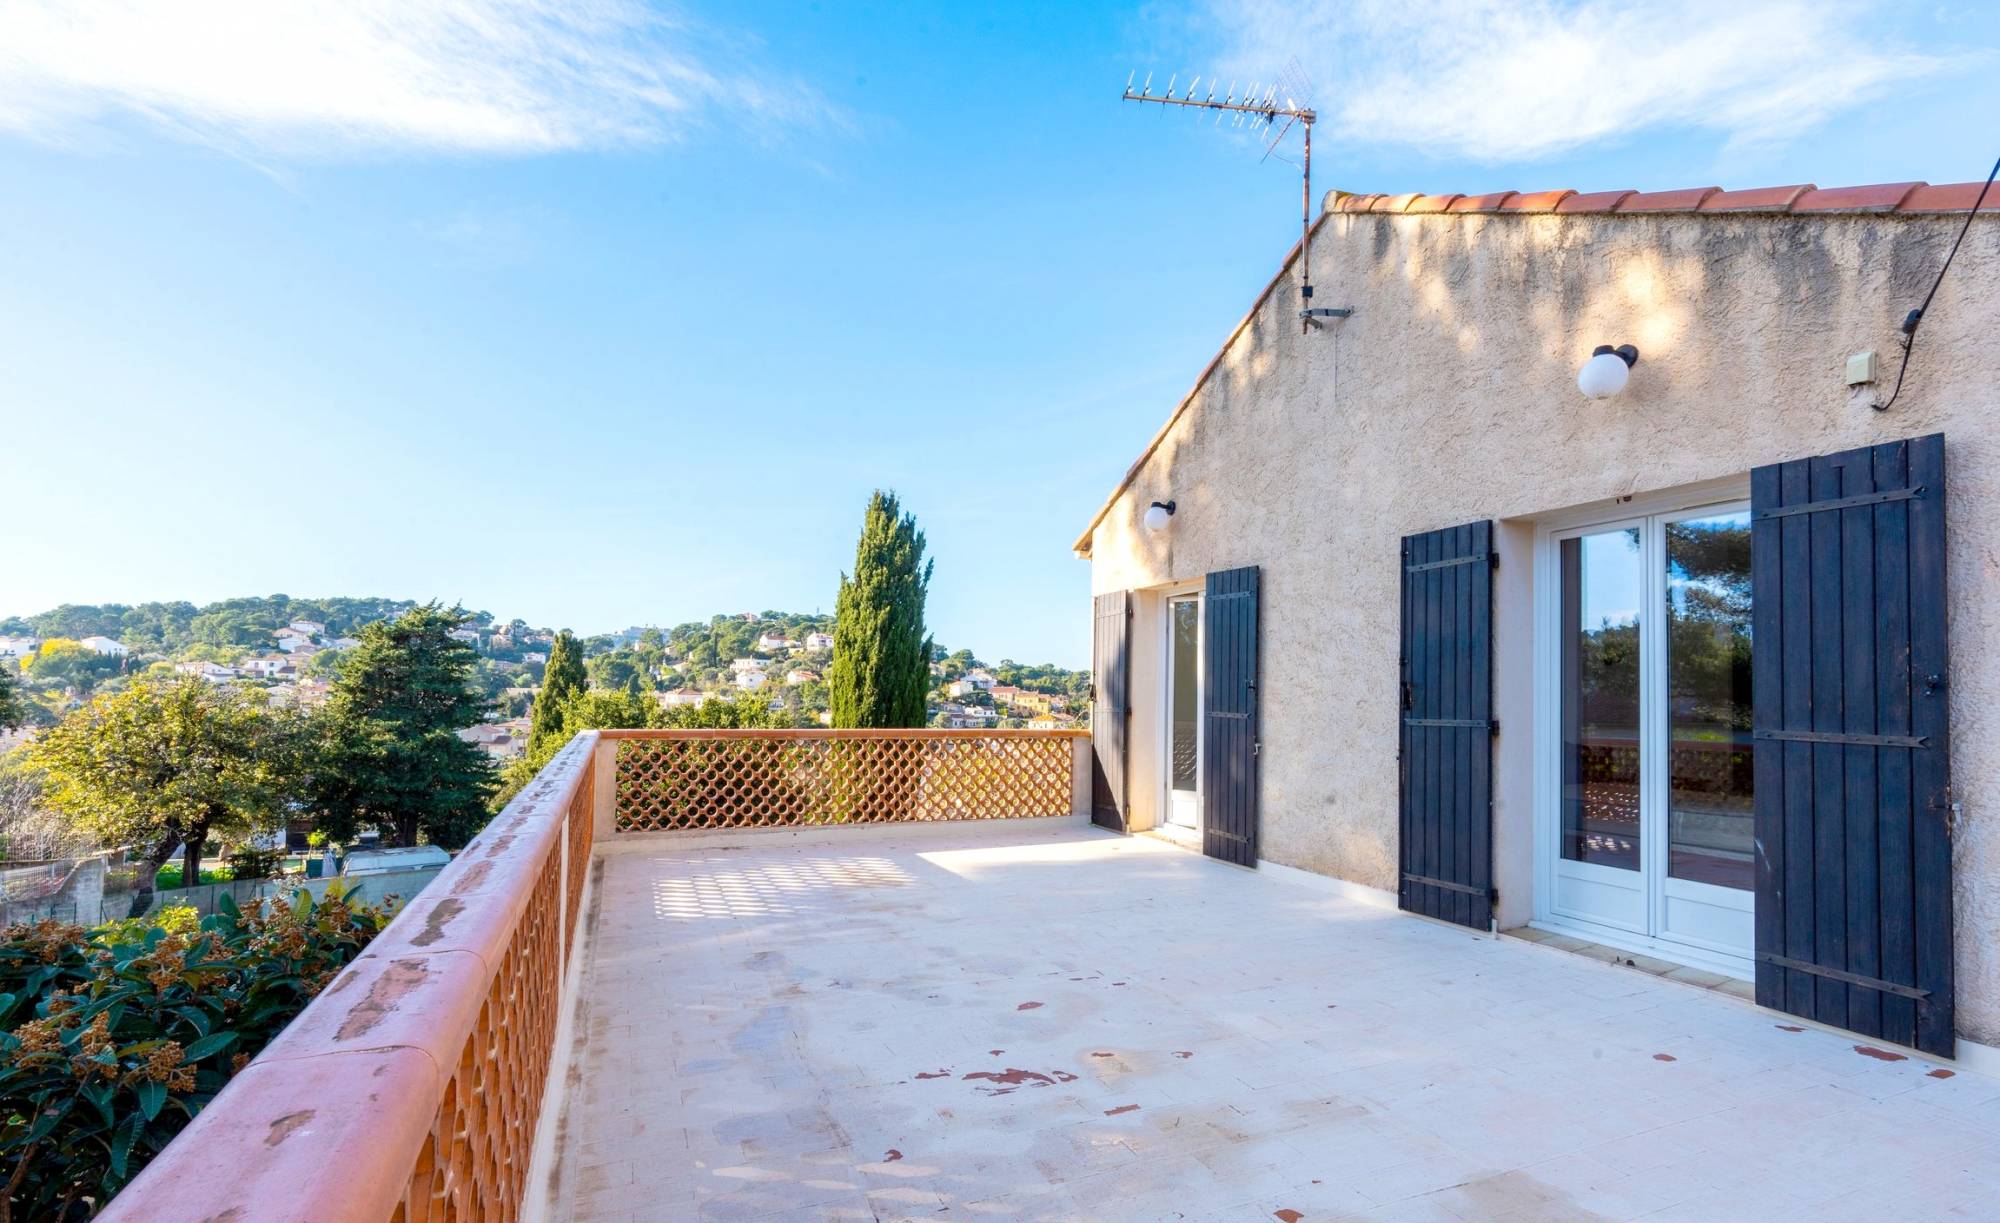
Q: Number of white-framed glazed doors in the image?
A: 2